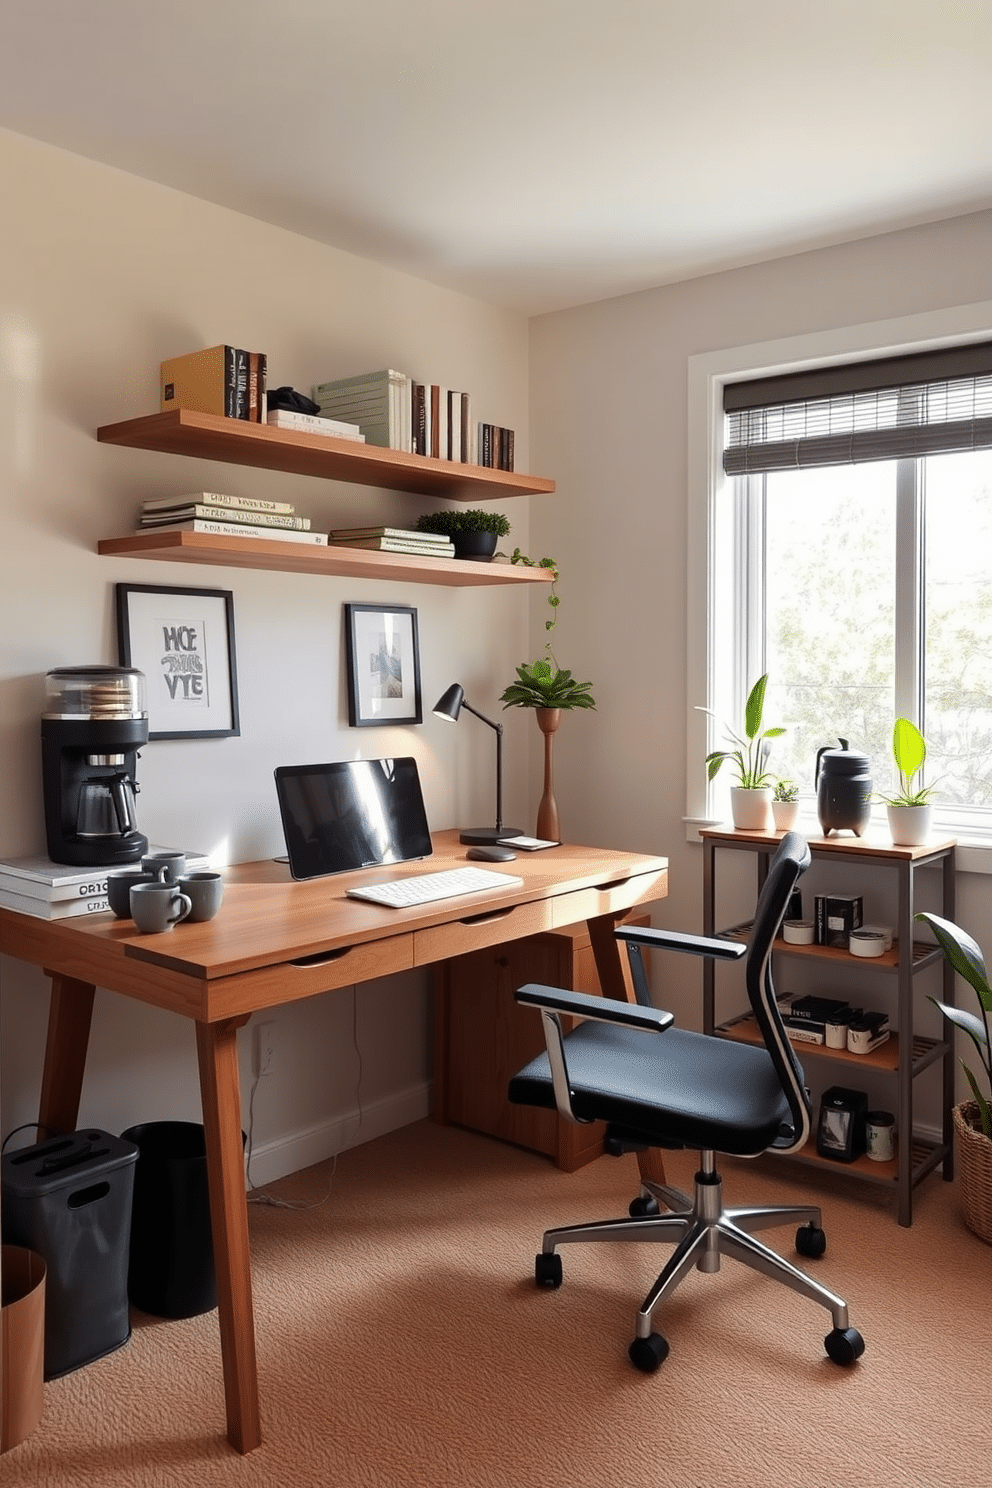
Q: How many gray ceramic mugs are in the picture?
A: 4